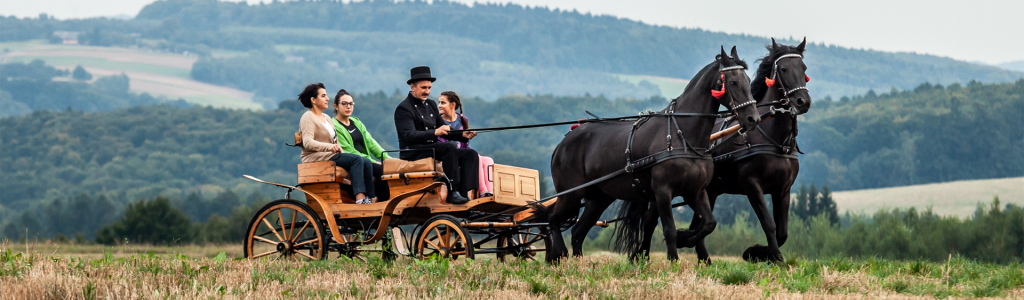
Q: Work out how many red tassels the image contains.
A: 3